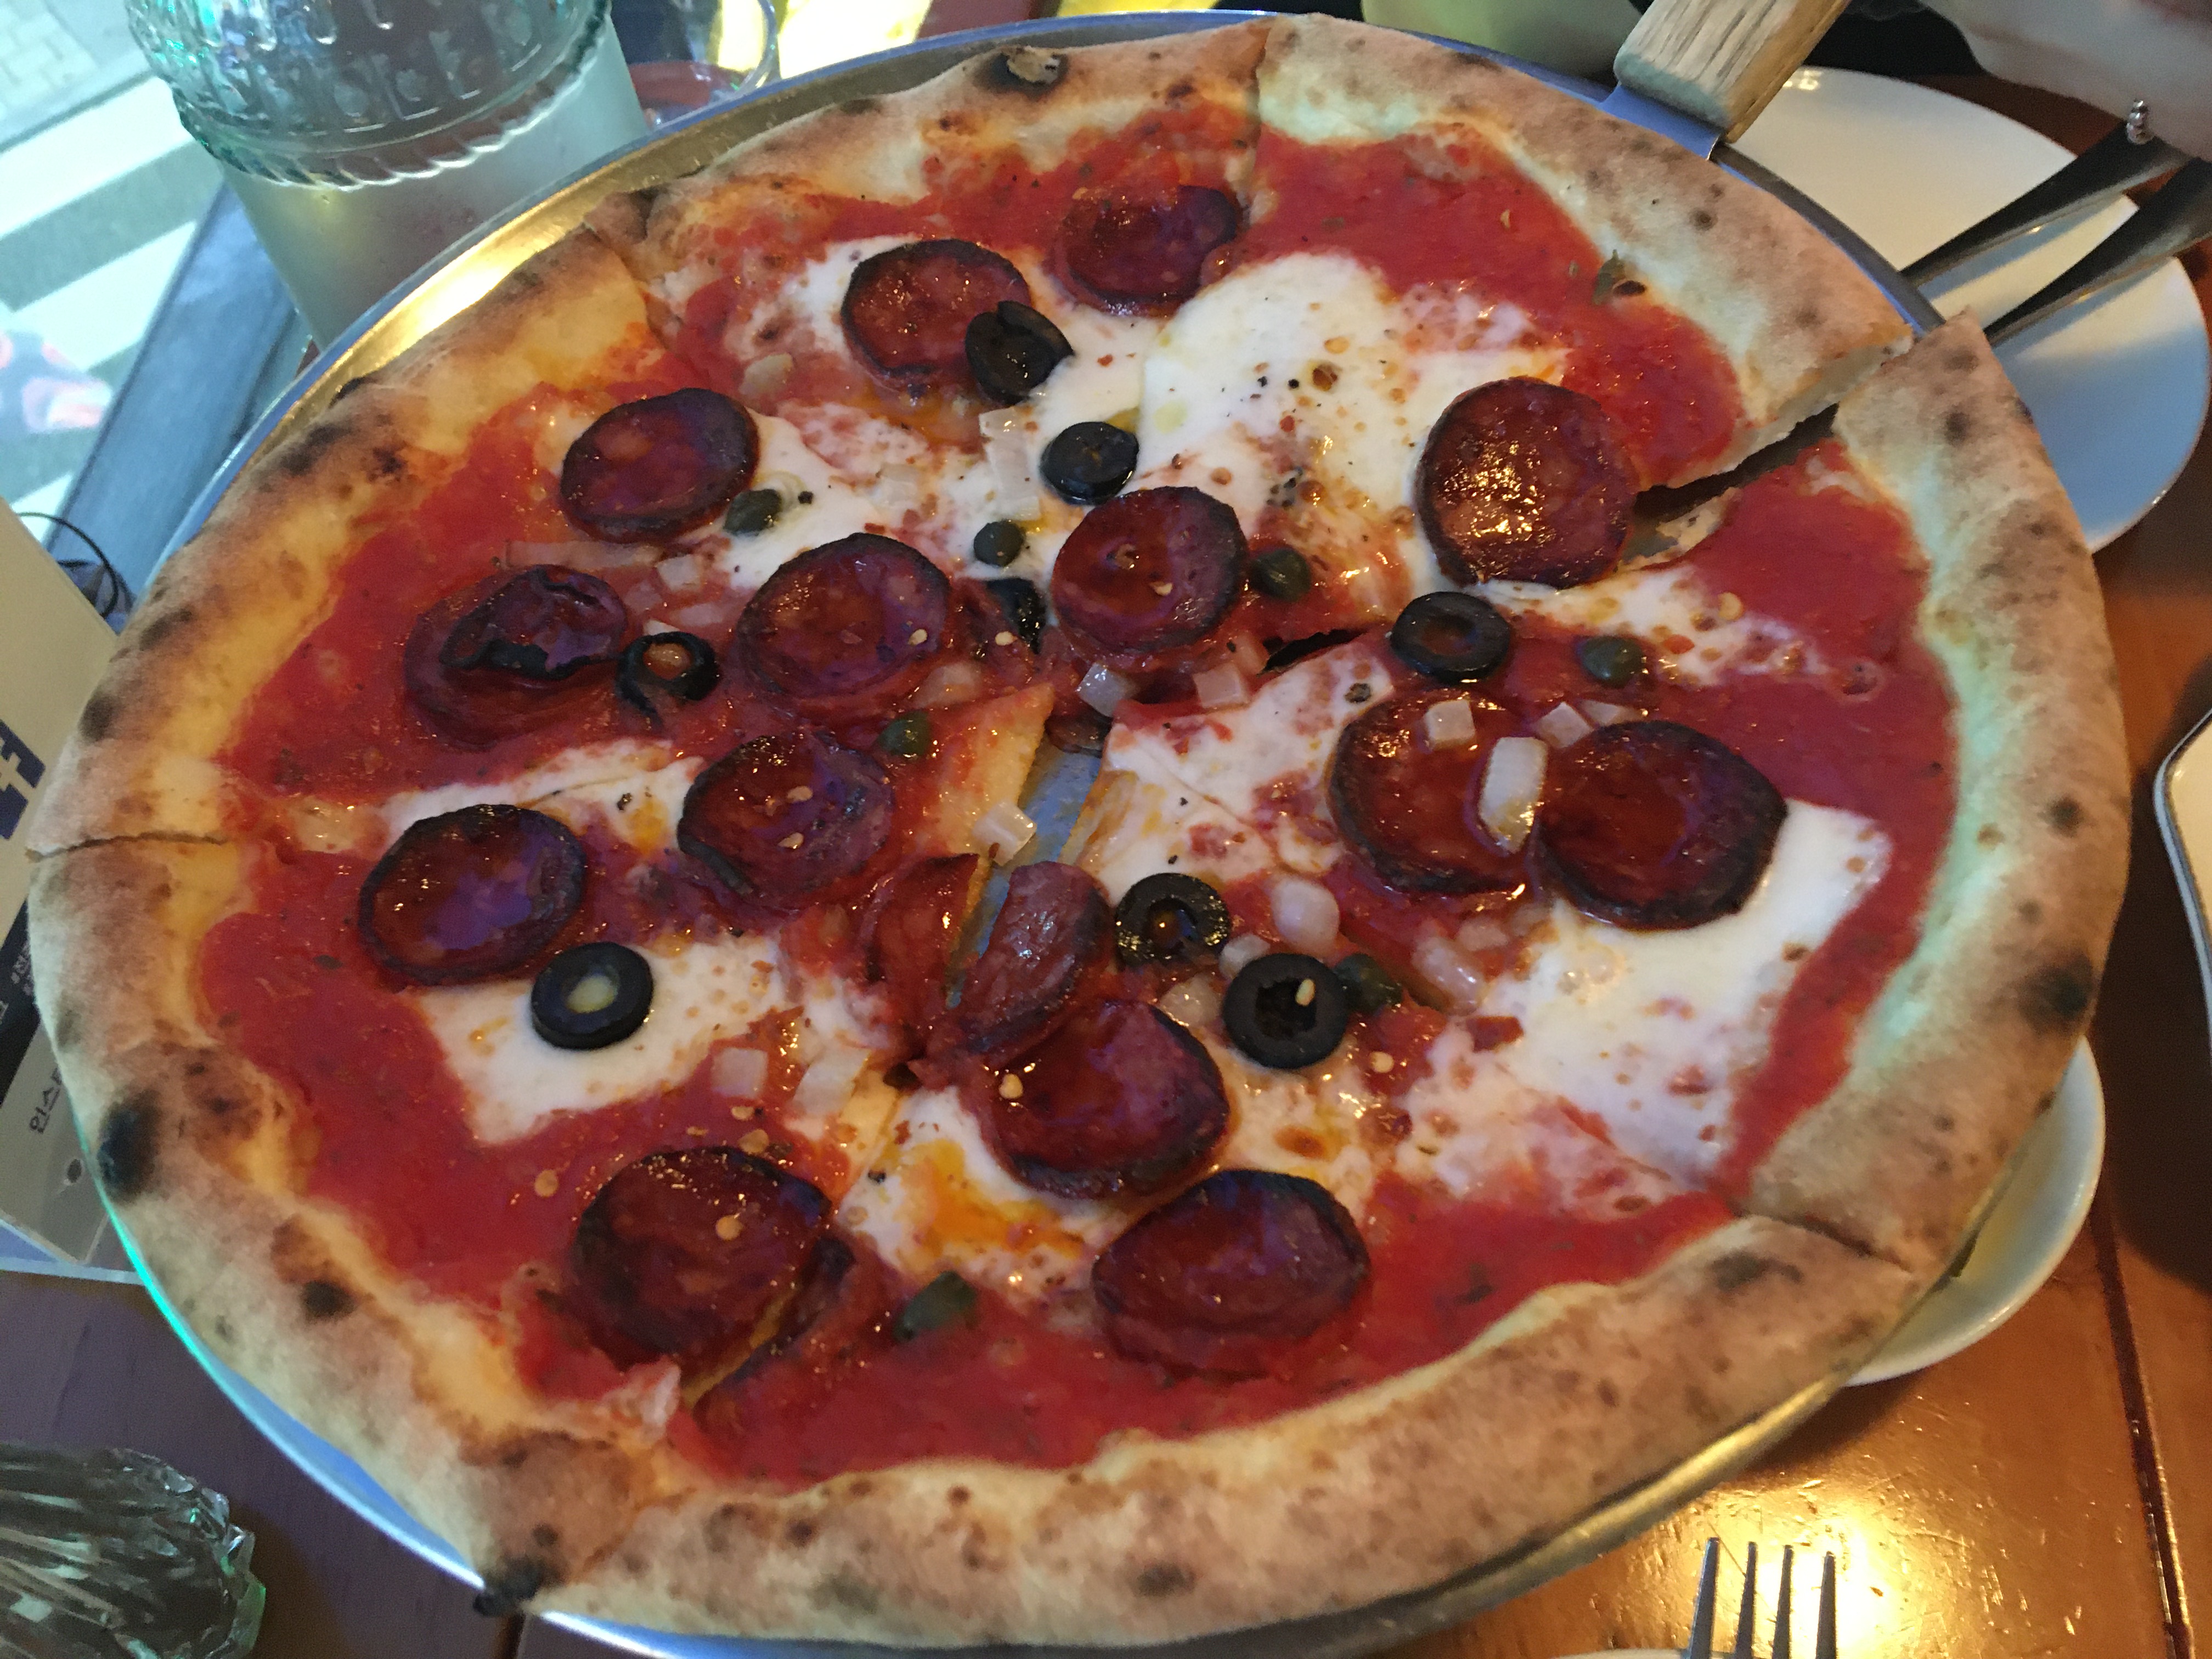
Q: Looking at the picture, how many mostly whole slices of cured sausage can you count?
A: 14